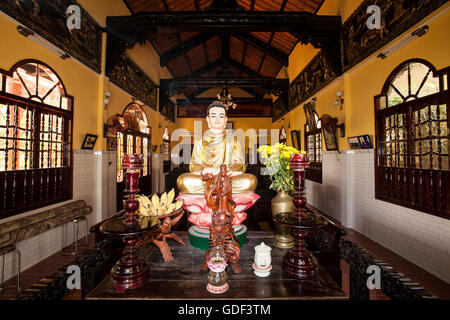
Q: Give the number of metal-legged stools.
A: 2